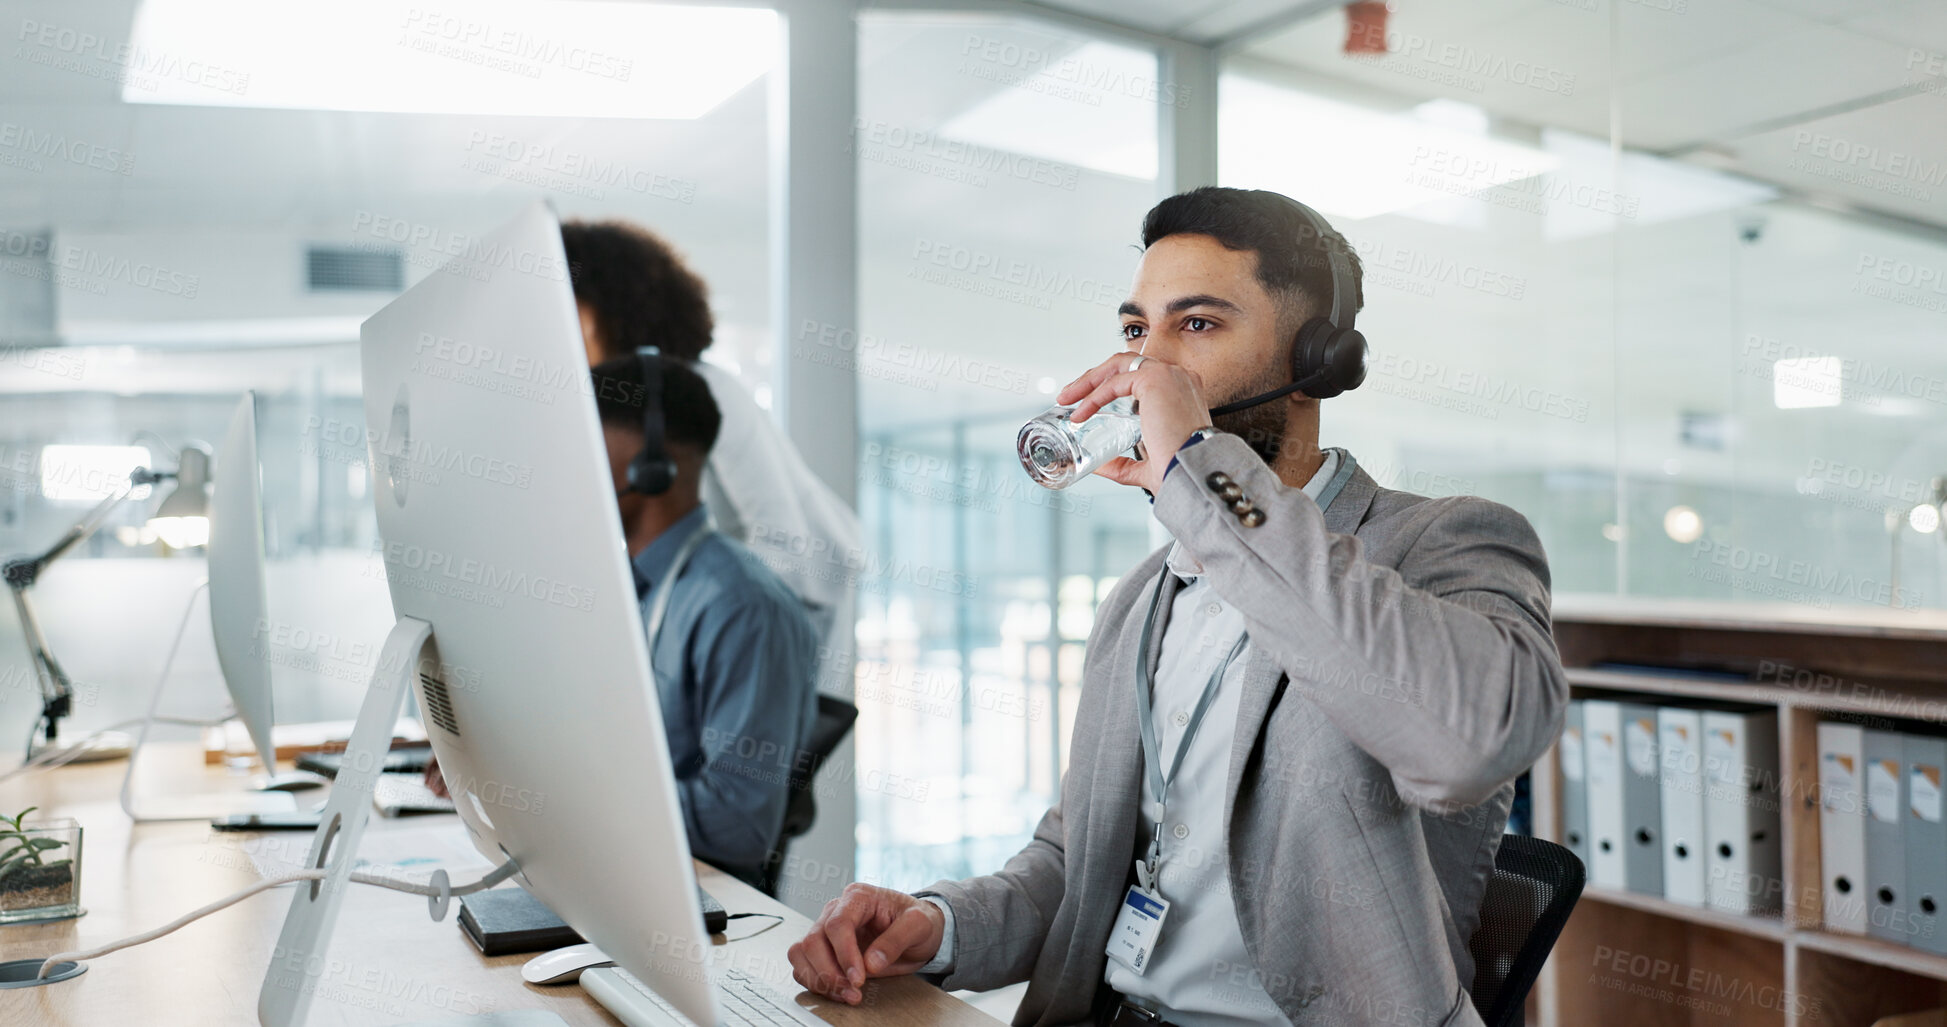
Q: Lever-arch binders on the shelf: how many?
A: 8